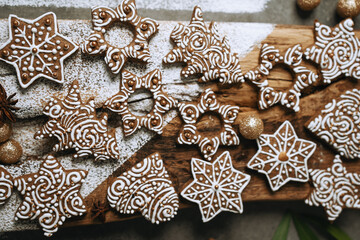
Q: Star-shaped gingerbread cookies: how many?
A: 10